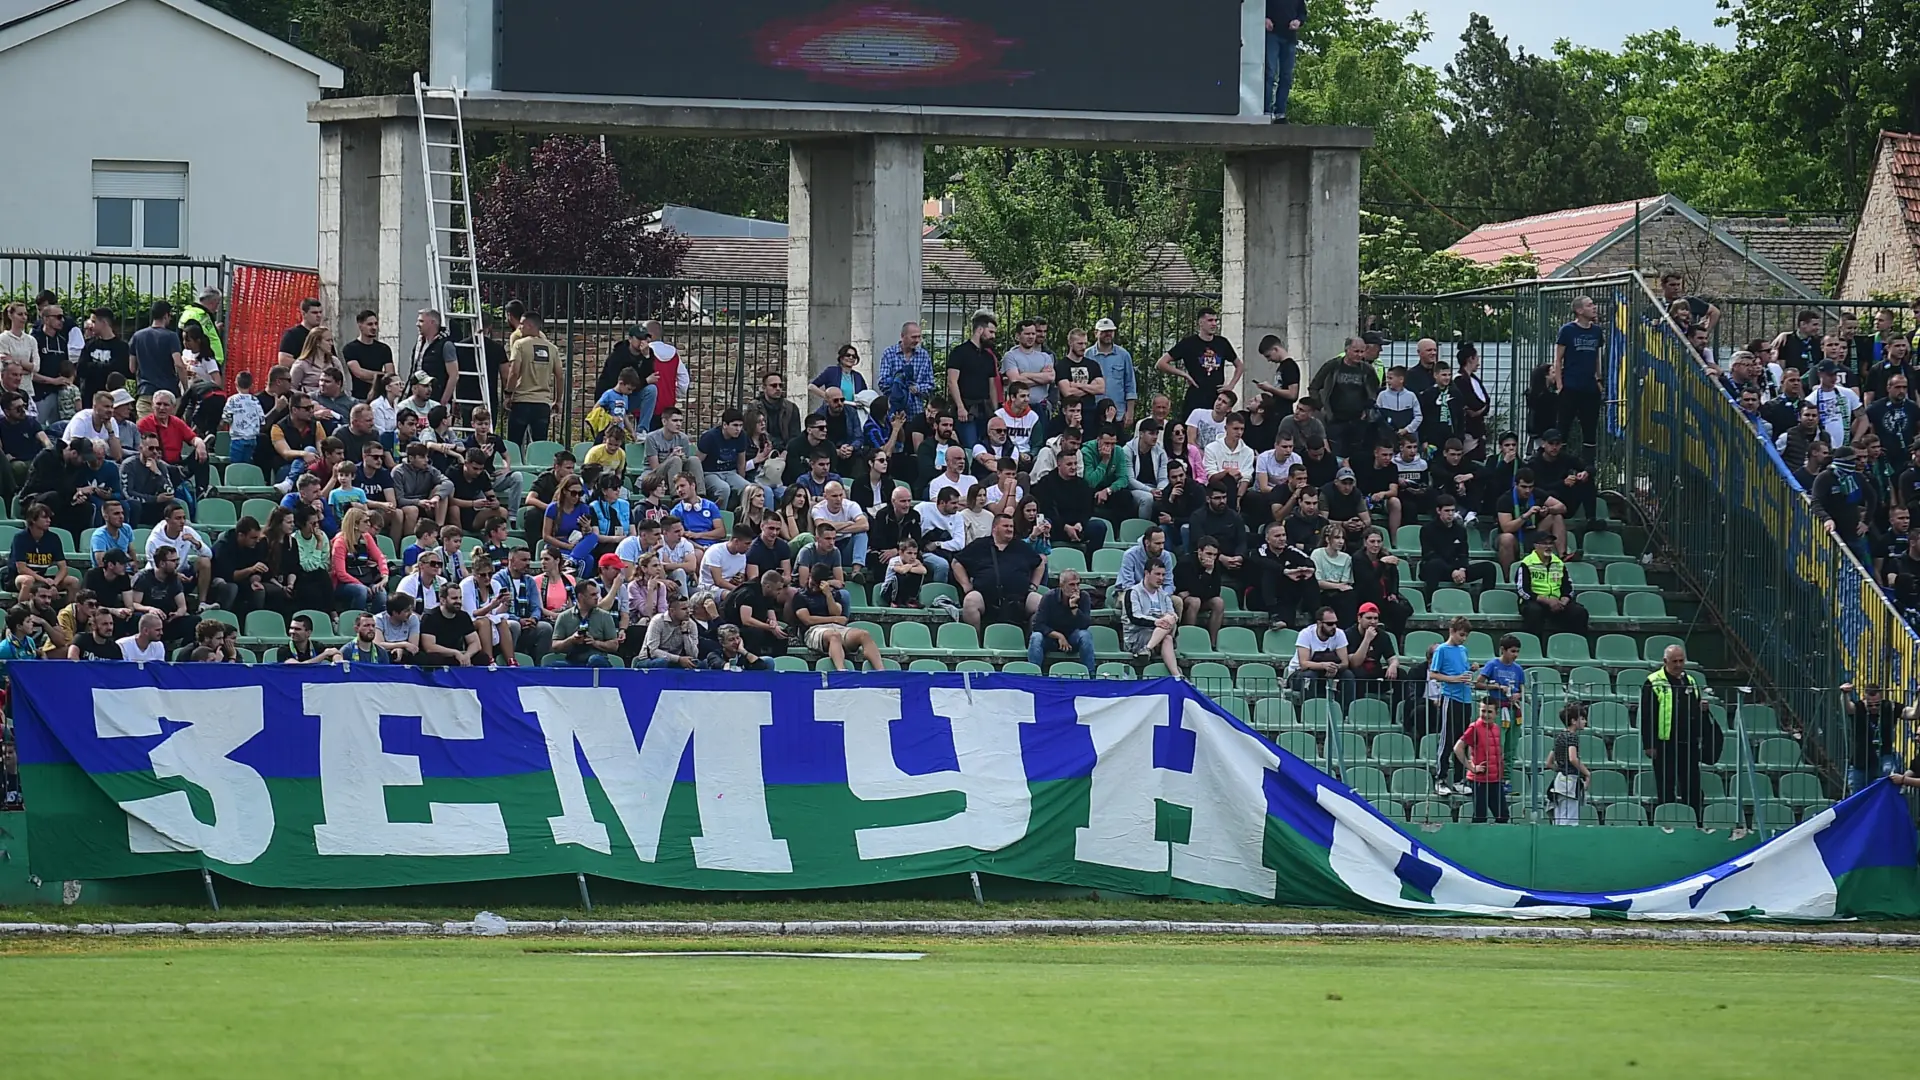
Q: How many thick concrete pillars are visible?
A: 3